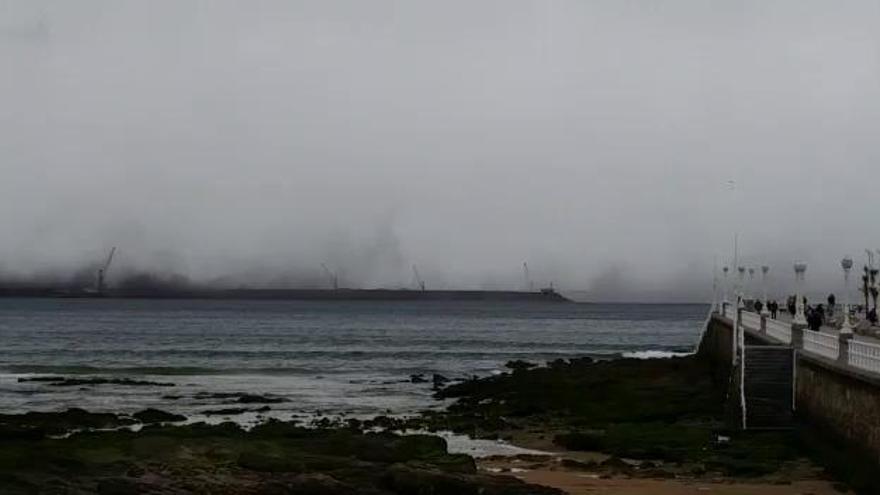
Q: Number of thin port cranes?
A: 4